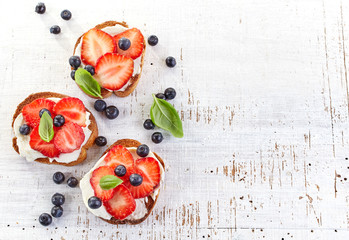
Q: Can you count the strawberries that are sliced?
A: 11